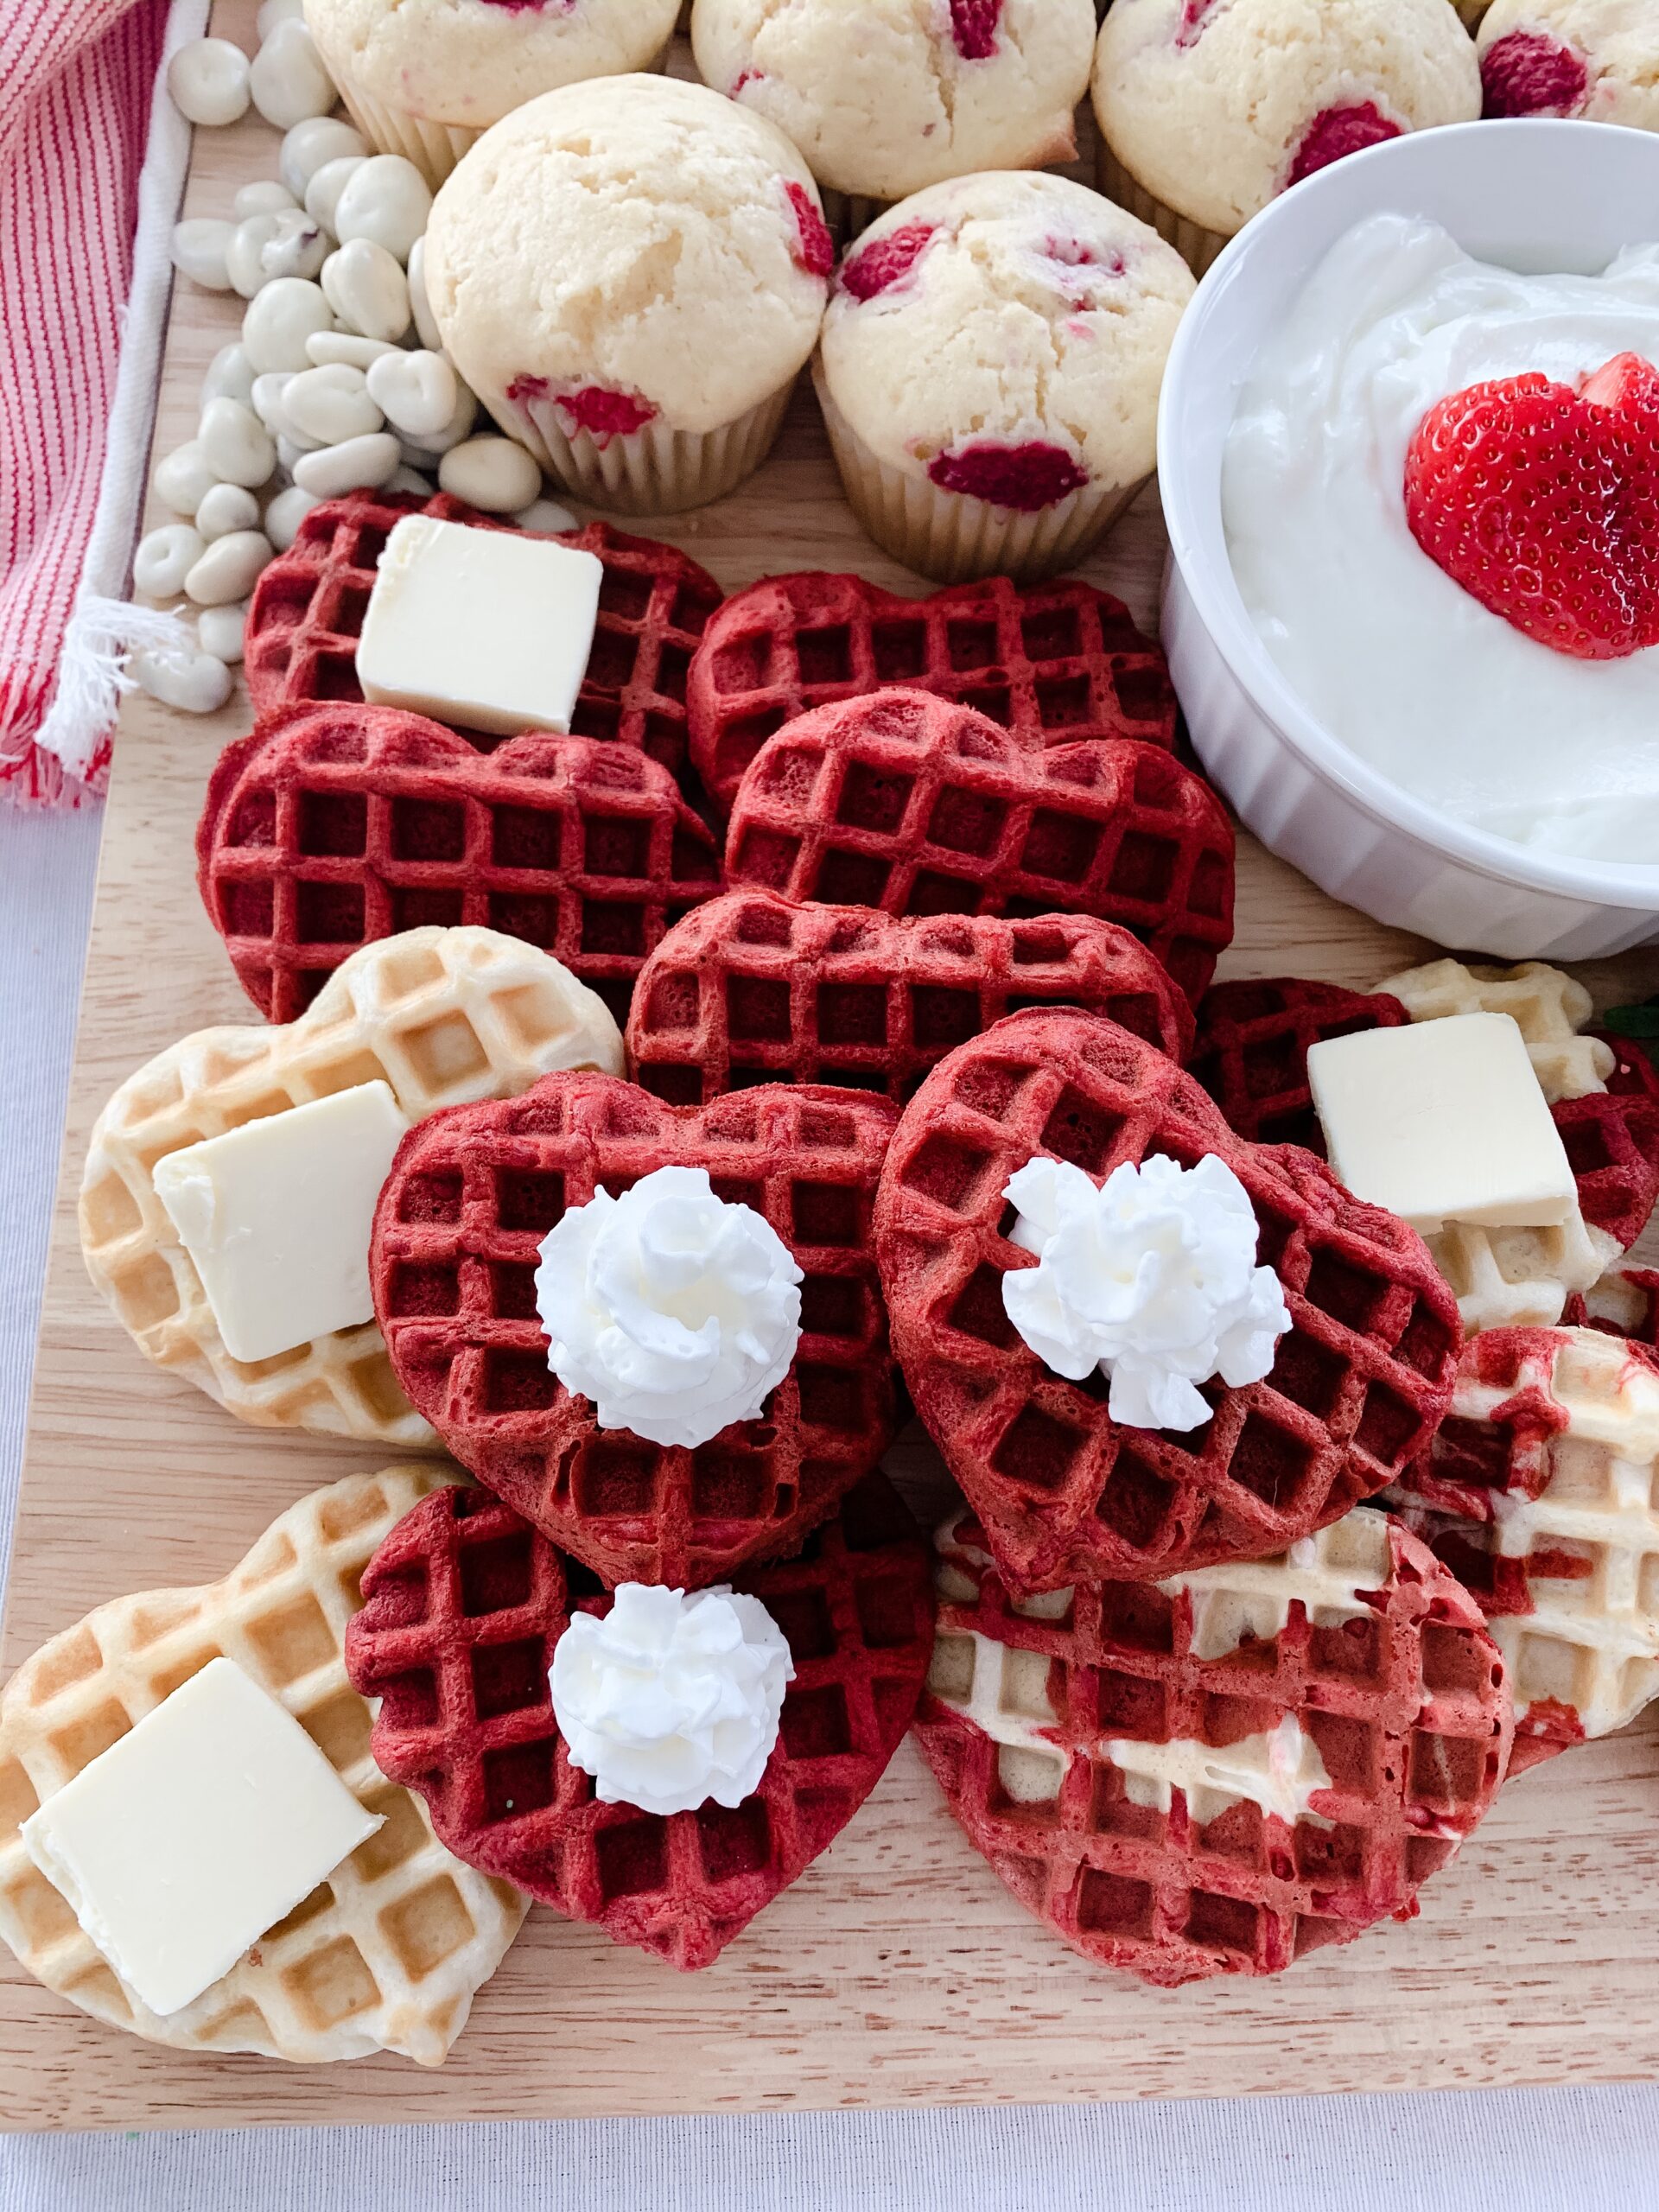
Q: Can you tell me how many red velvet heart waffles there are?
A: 8